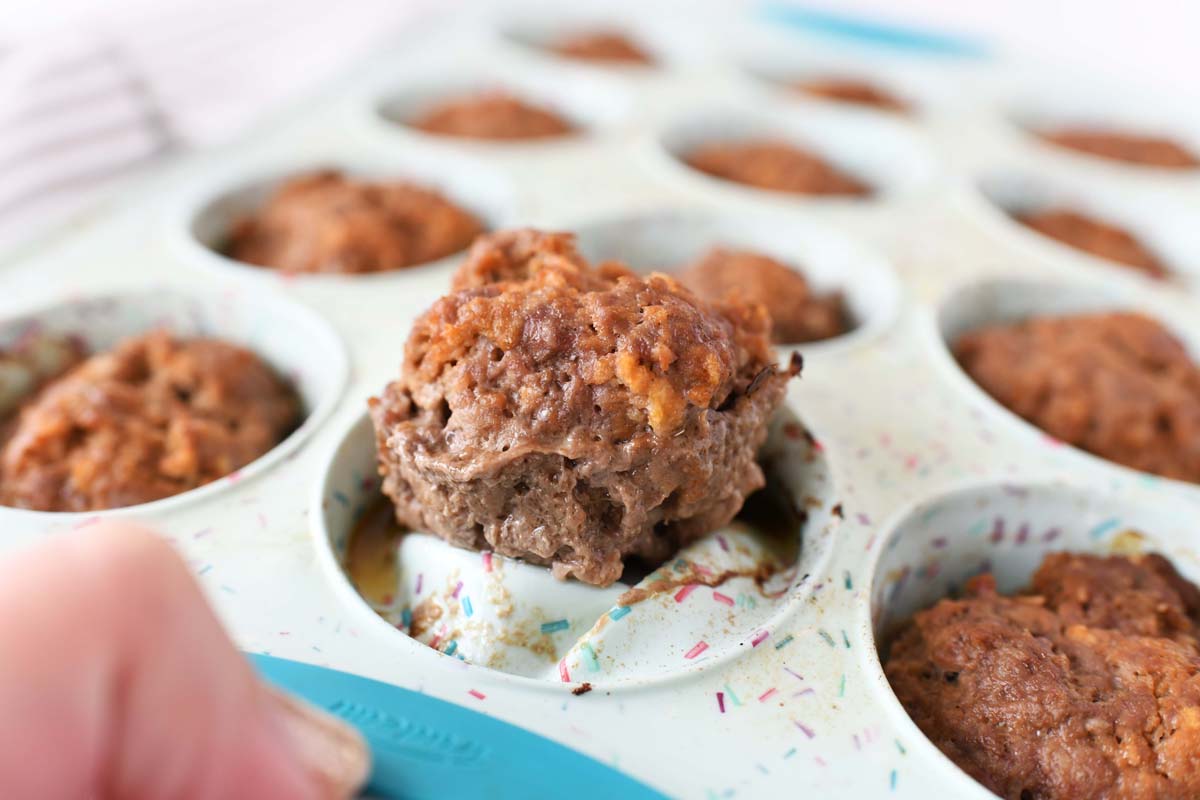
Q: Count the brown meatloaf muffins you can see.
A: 12